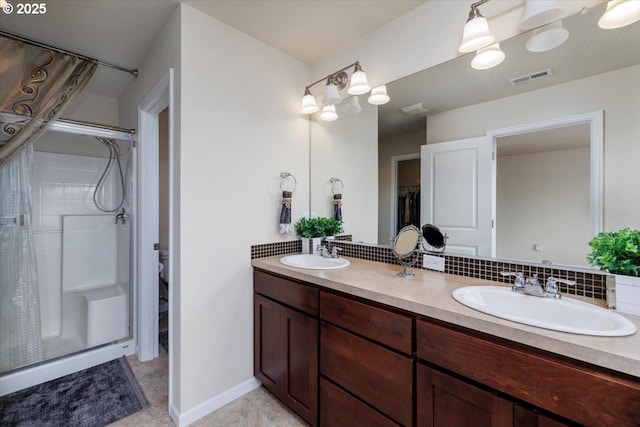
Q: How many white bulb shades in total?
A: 11